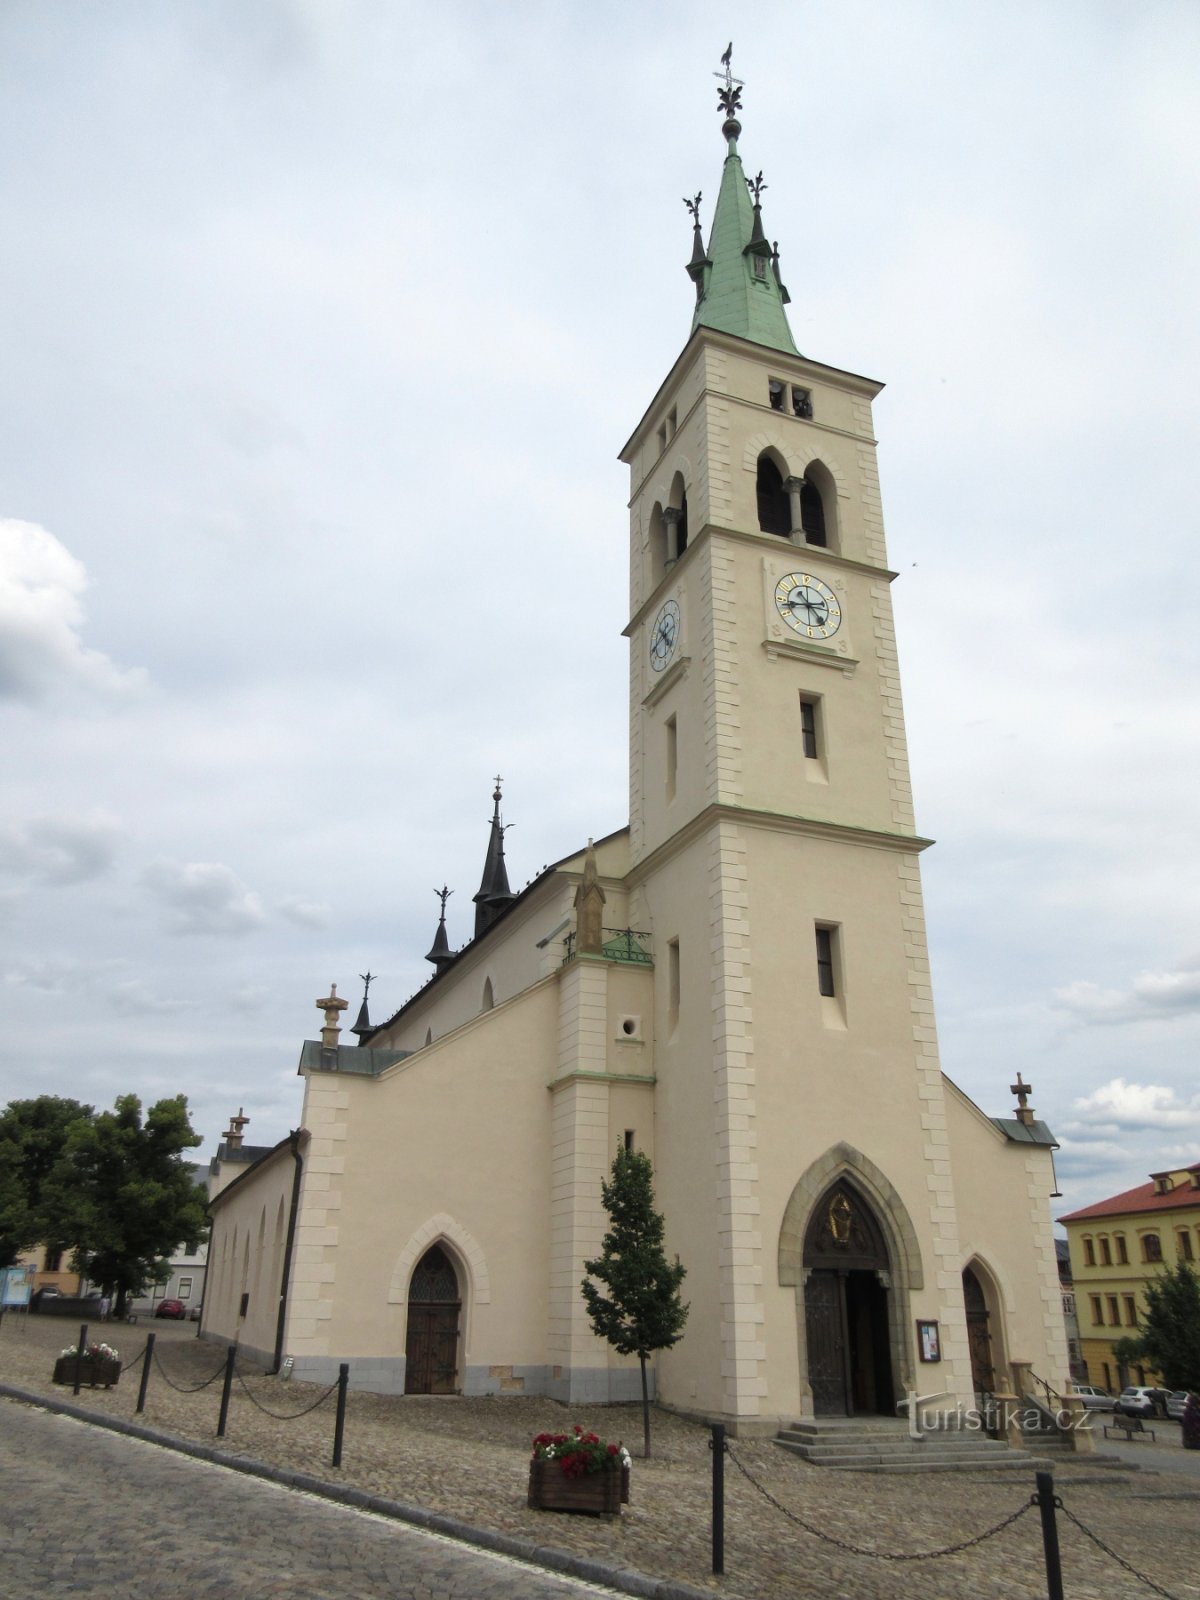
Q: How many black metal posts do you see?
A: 6